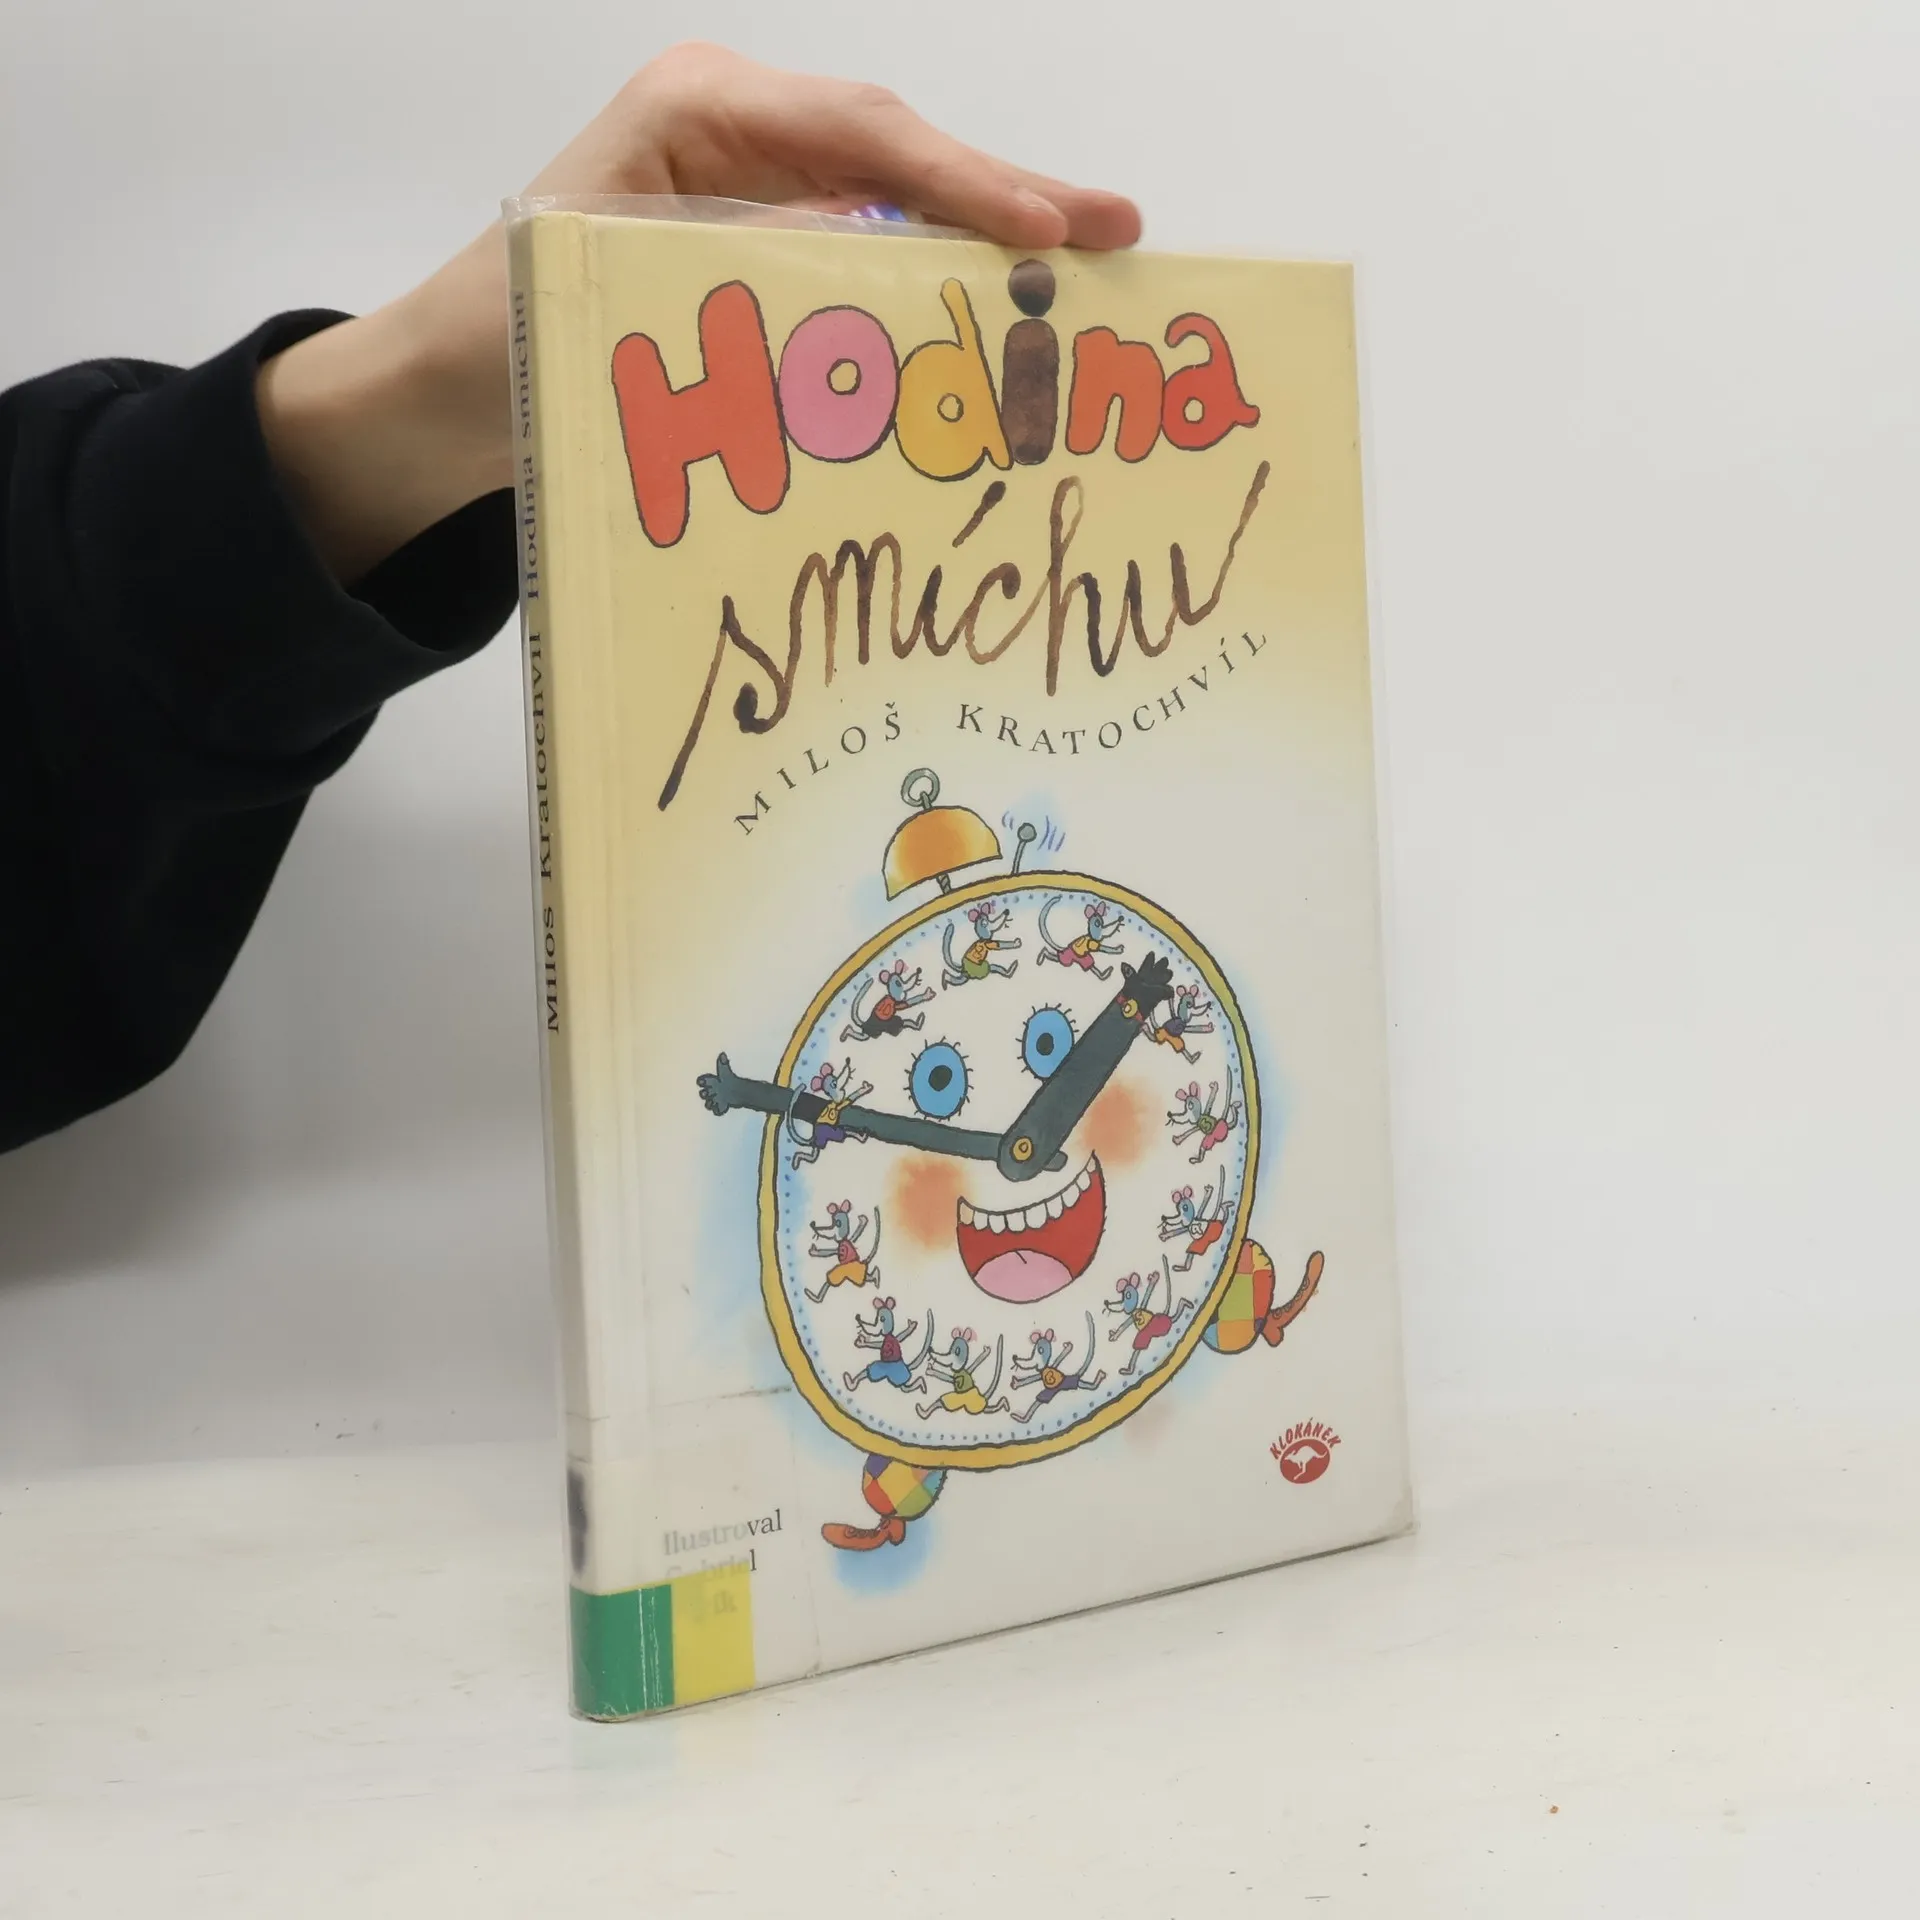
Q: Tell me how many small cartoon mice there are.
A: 12